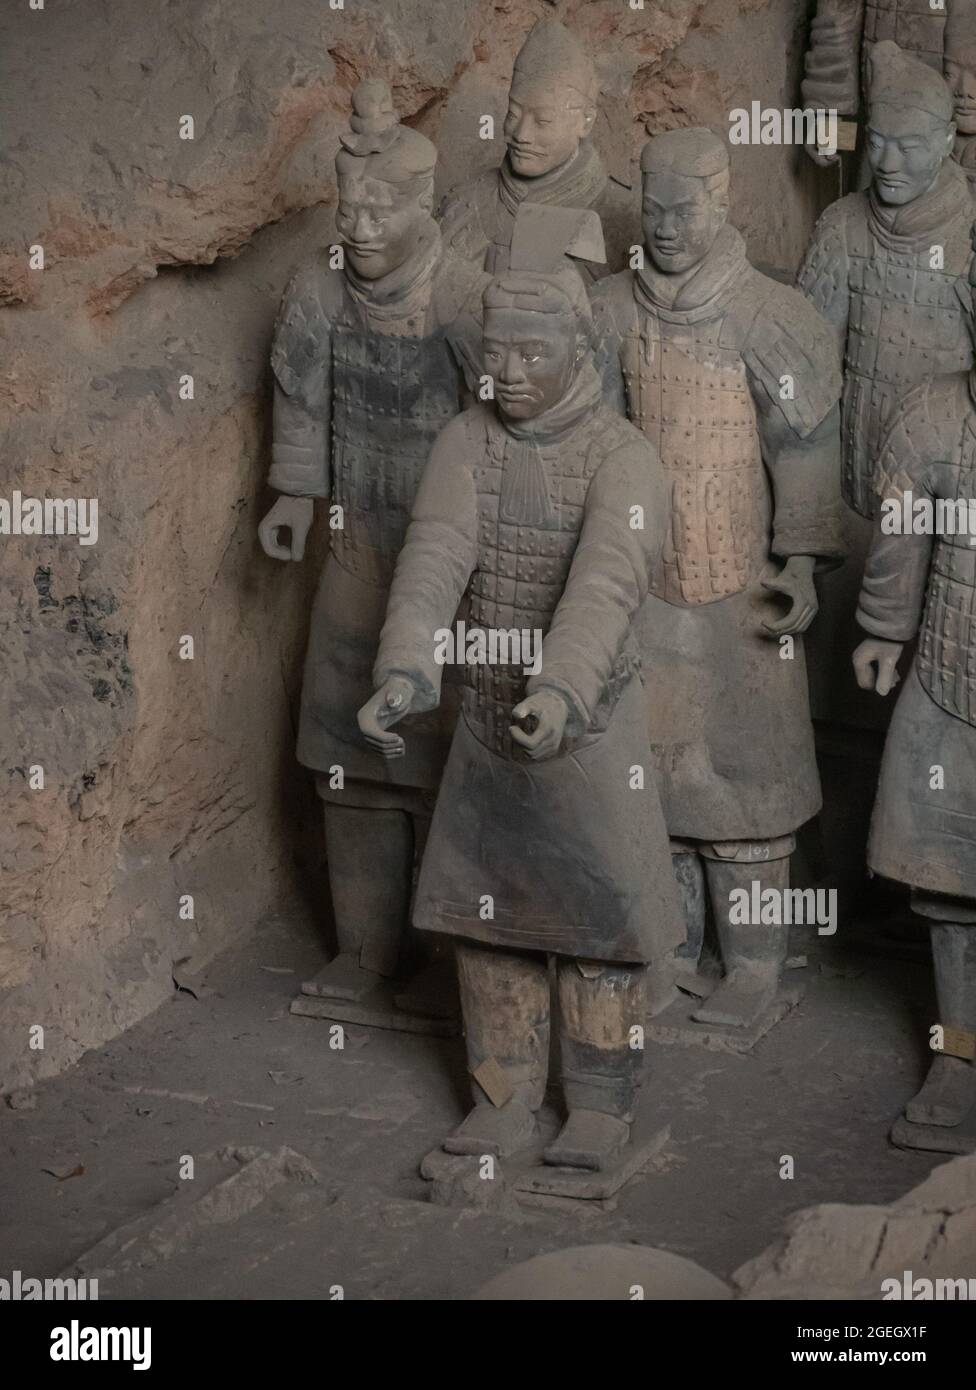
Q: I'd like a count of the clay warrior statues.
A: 8